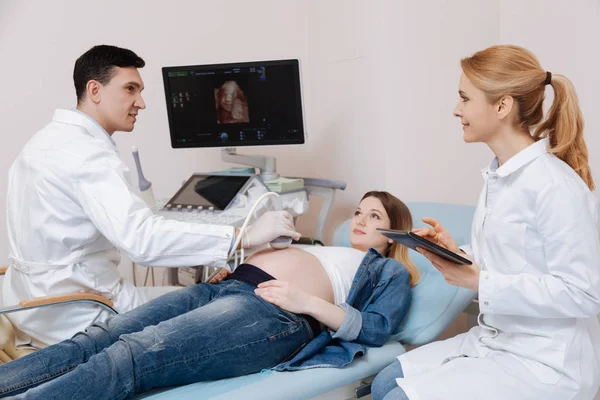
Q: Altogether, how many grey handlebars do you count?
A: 1